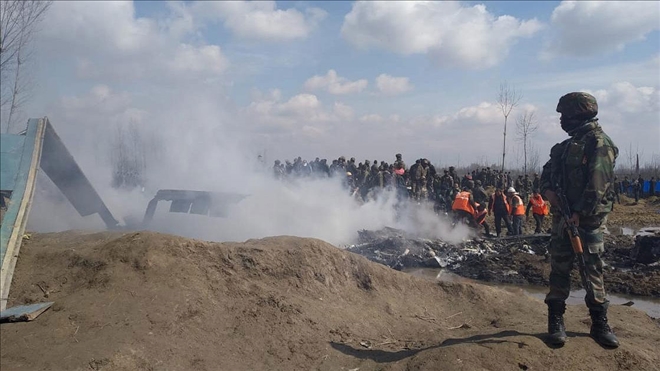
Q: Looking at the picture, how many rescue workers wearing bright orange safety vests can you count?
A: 5